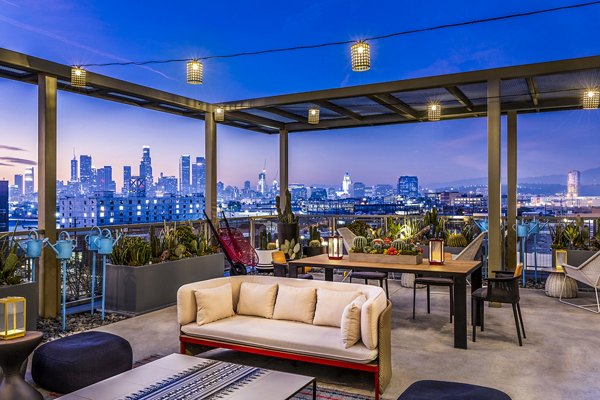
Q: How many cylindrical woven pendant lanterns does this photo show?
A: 7